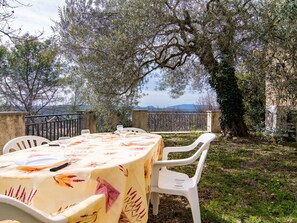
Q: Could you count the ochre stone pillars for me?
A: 4